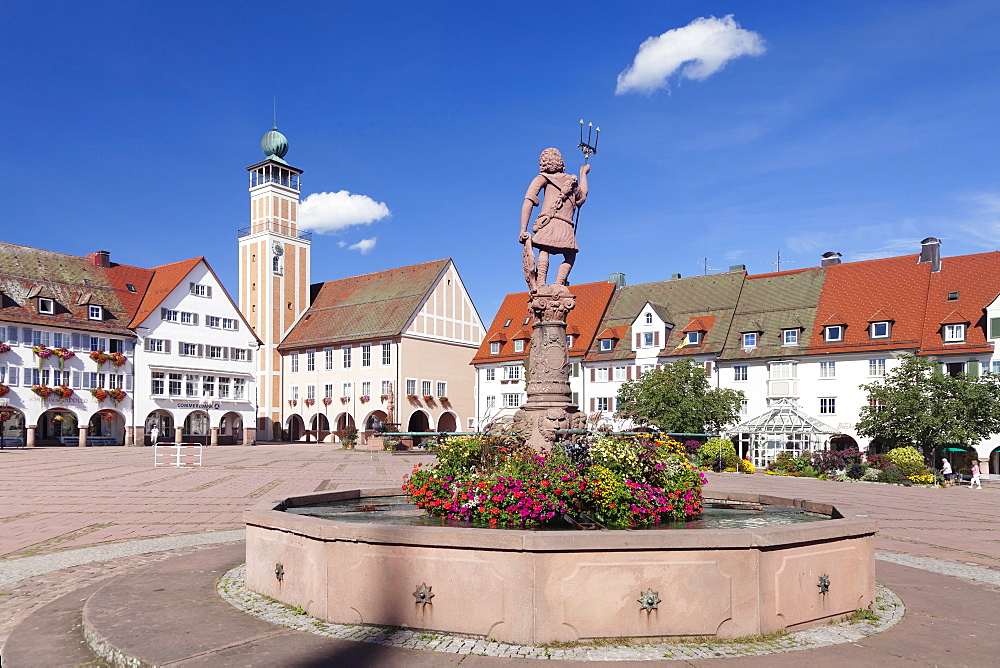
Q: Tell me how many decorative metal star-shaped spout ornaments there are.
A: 4